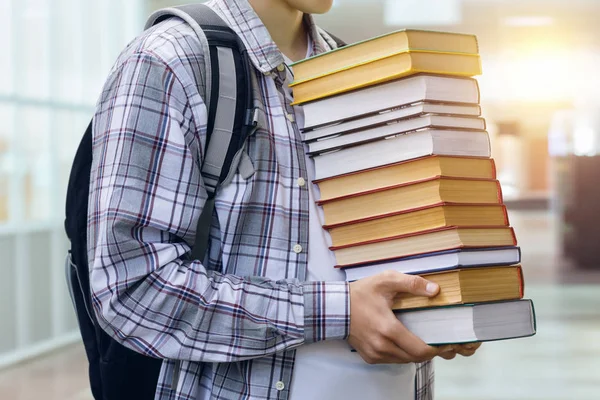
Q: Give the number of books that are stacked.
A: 13